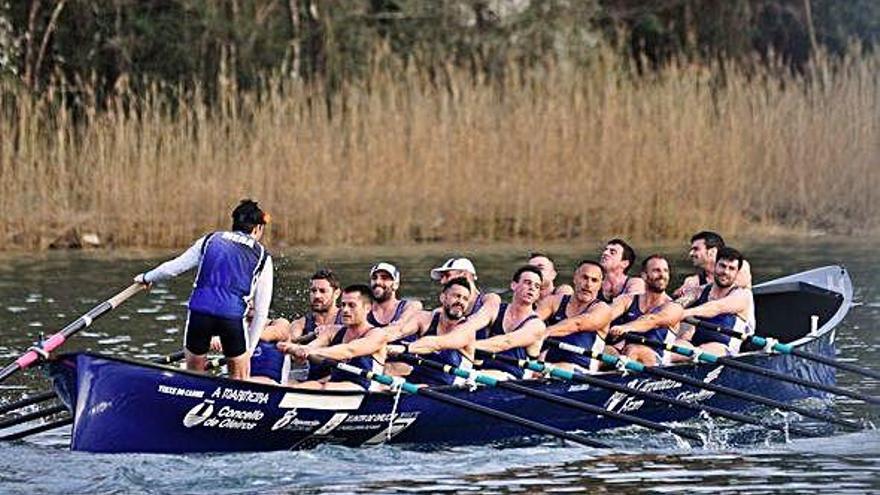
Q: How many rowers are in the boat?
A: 13